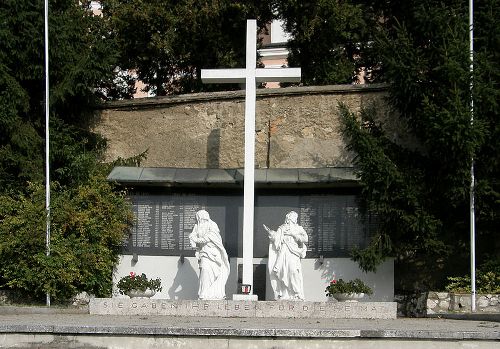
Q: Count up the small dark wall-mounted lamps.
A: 3